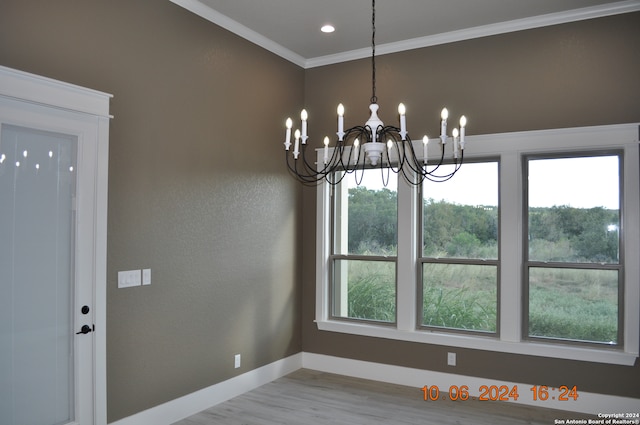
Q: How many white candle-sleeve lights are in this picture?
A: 12